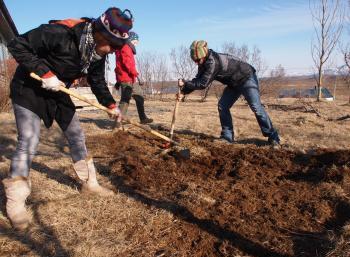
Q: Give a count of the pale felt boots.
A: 2